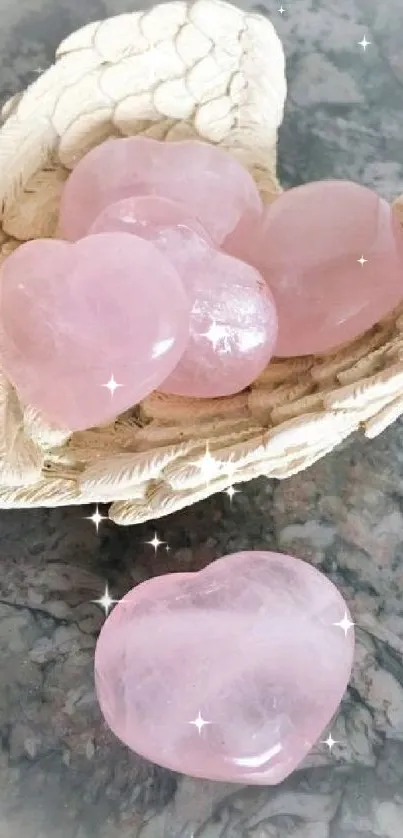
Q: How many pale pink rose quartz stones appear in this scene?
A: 5